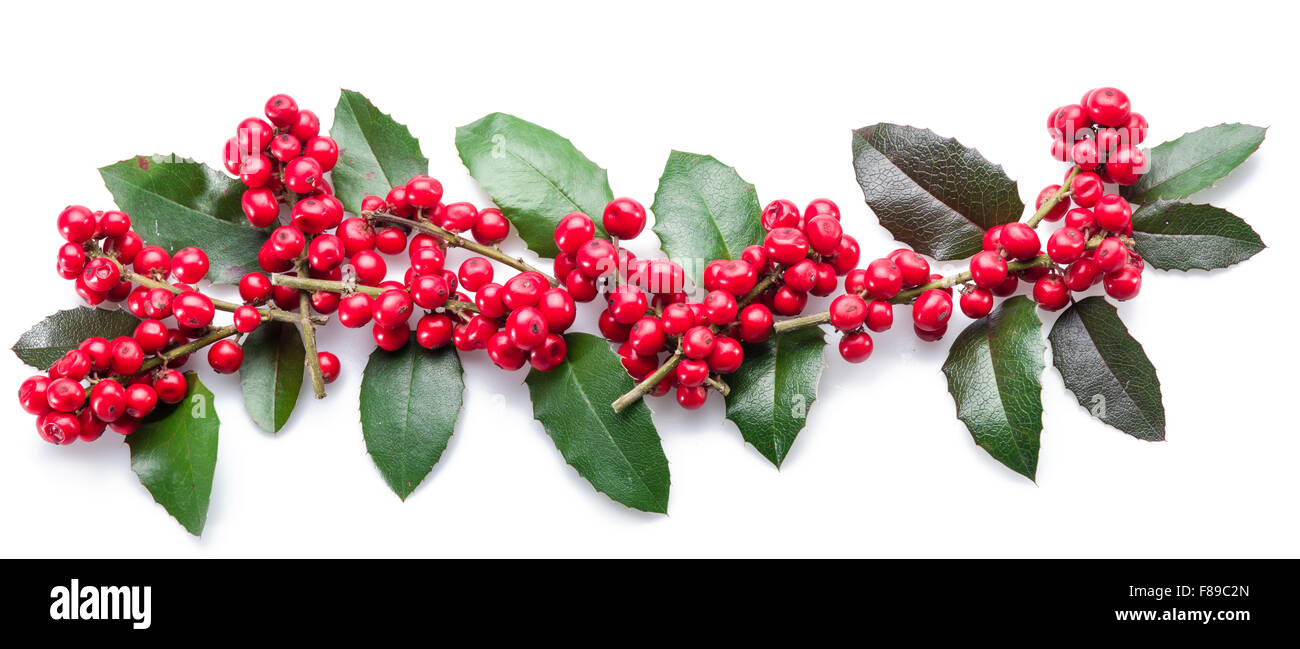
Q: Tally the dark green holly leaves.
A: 15